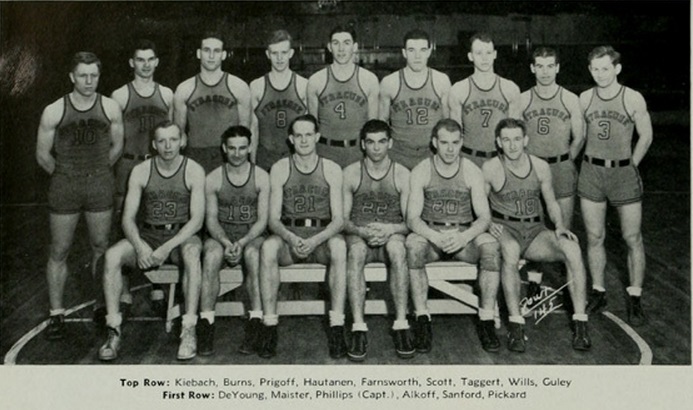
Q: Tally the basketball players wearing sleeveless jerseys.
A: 15